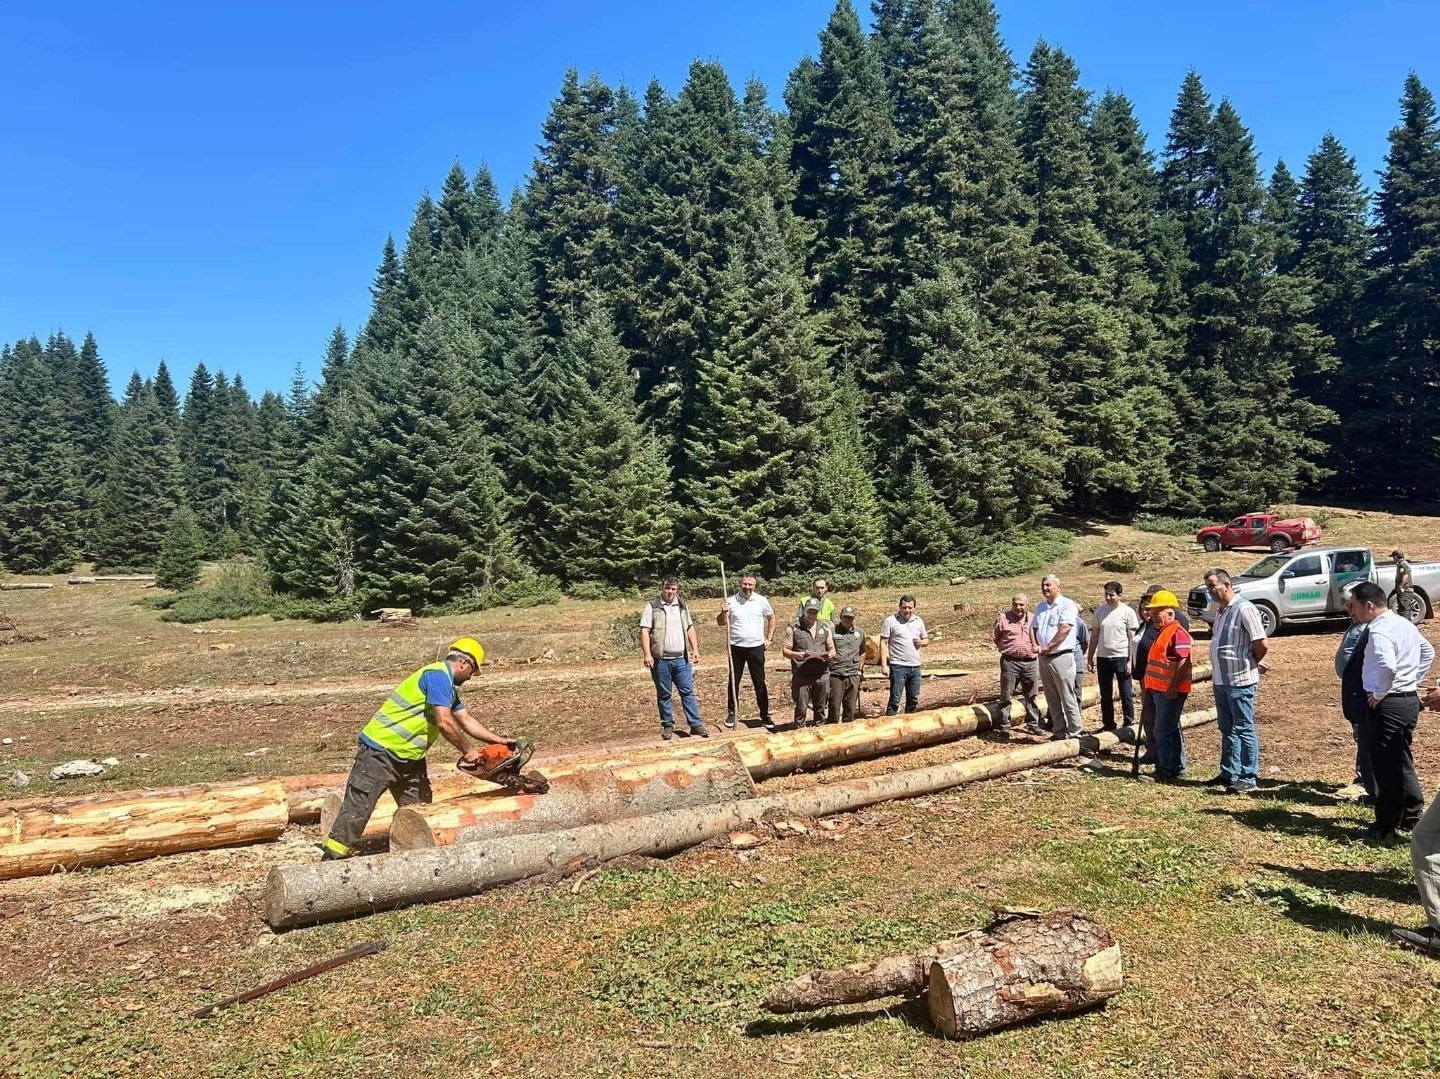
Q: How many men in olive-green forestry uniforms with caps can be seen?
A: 3